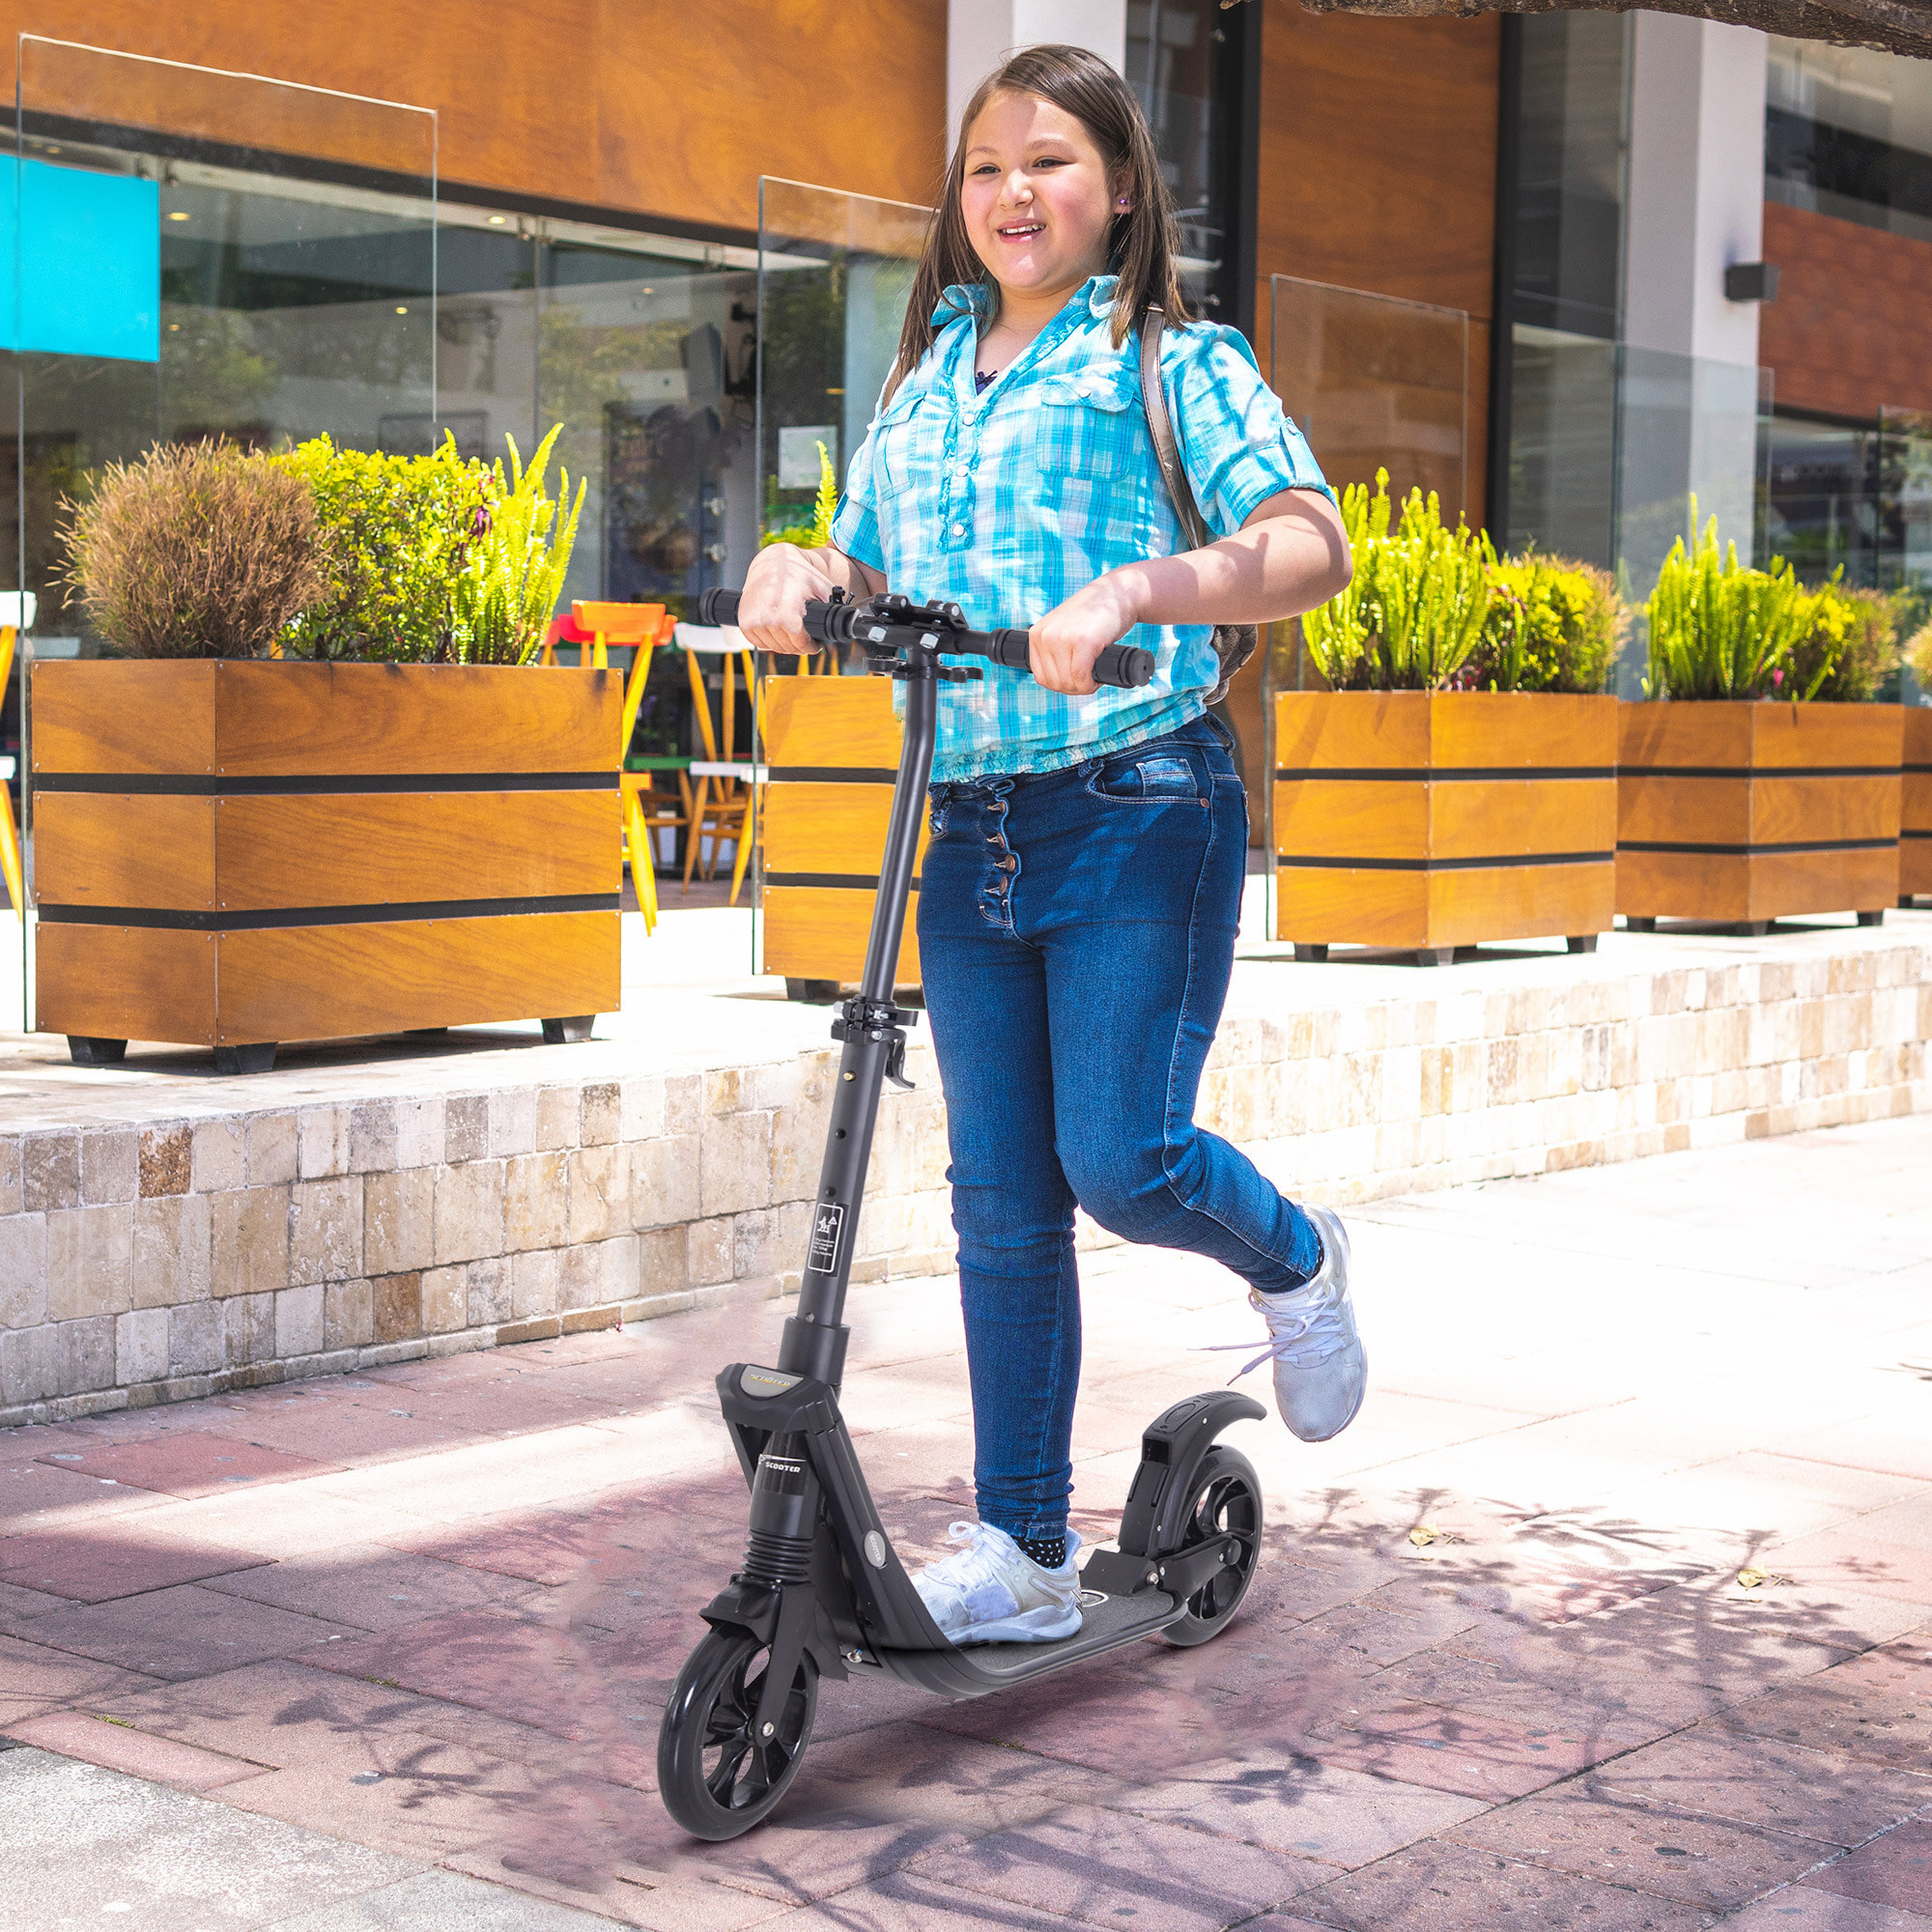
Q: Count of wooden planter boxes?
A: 5